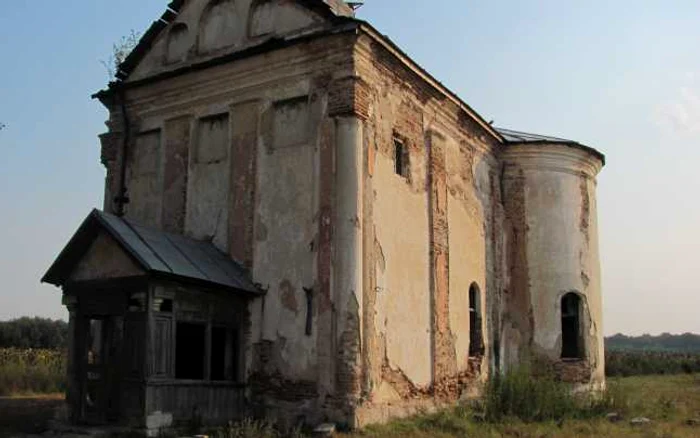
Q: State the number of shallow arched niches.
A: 3